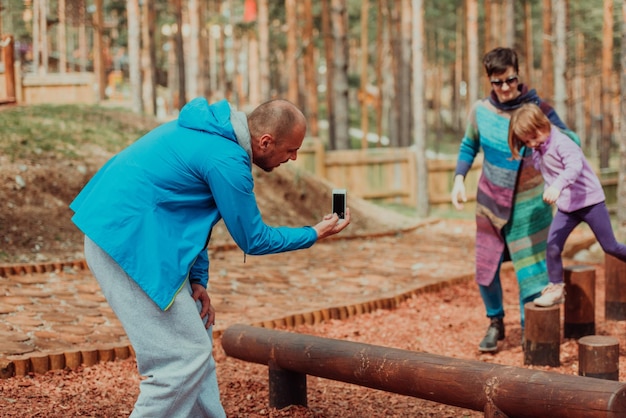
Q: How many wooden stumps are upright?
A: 4